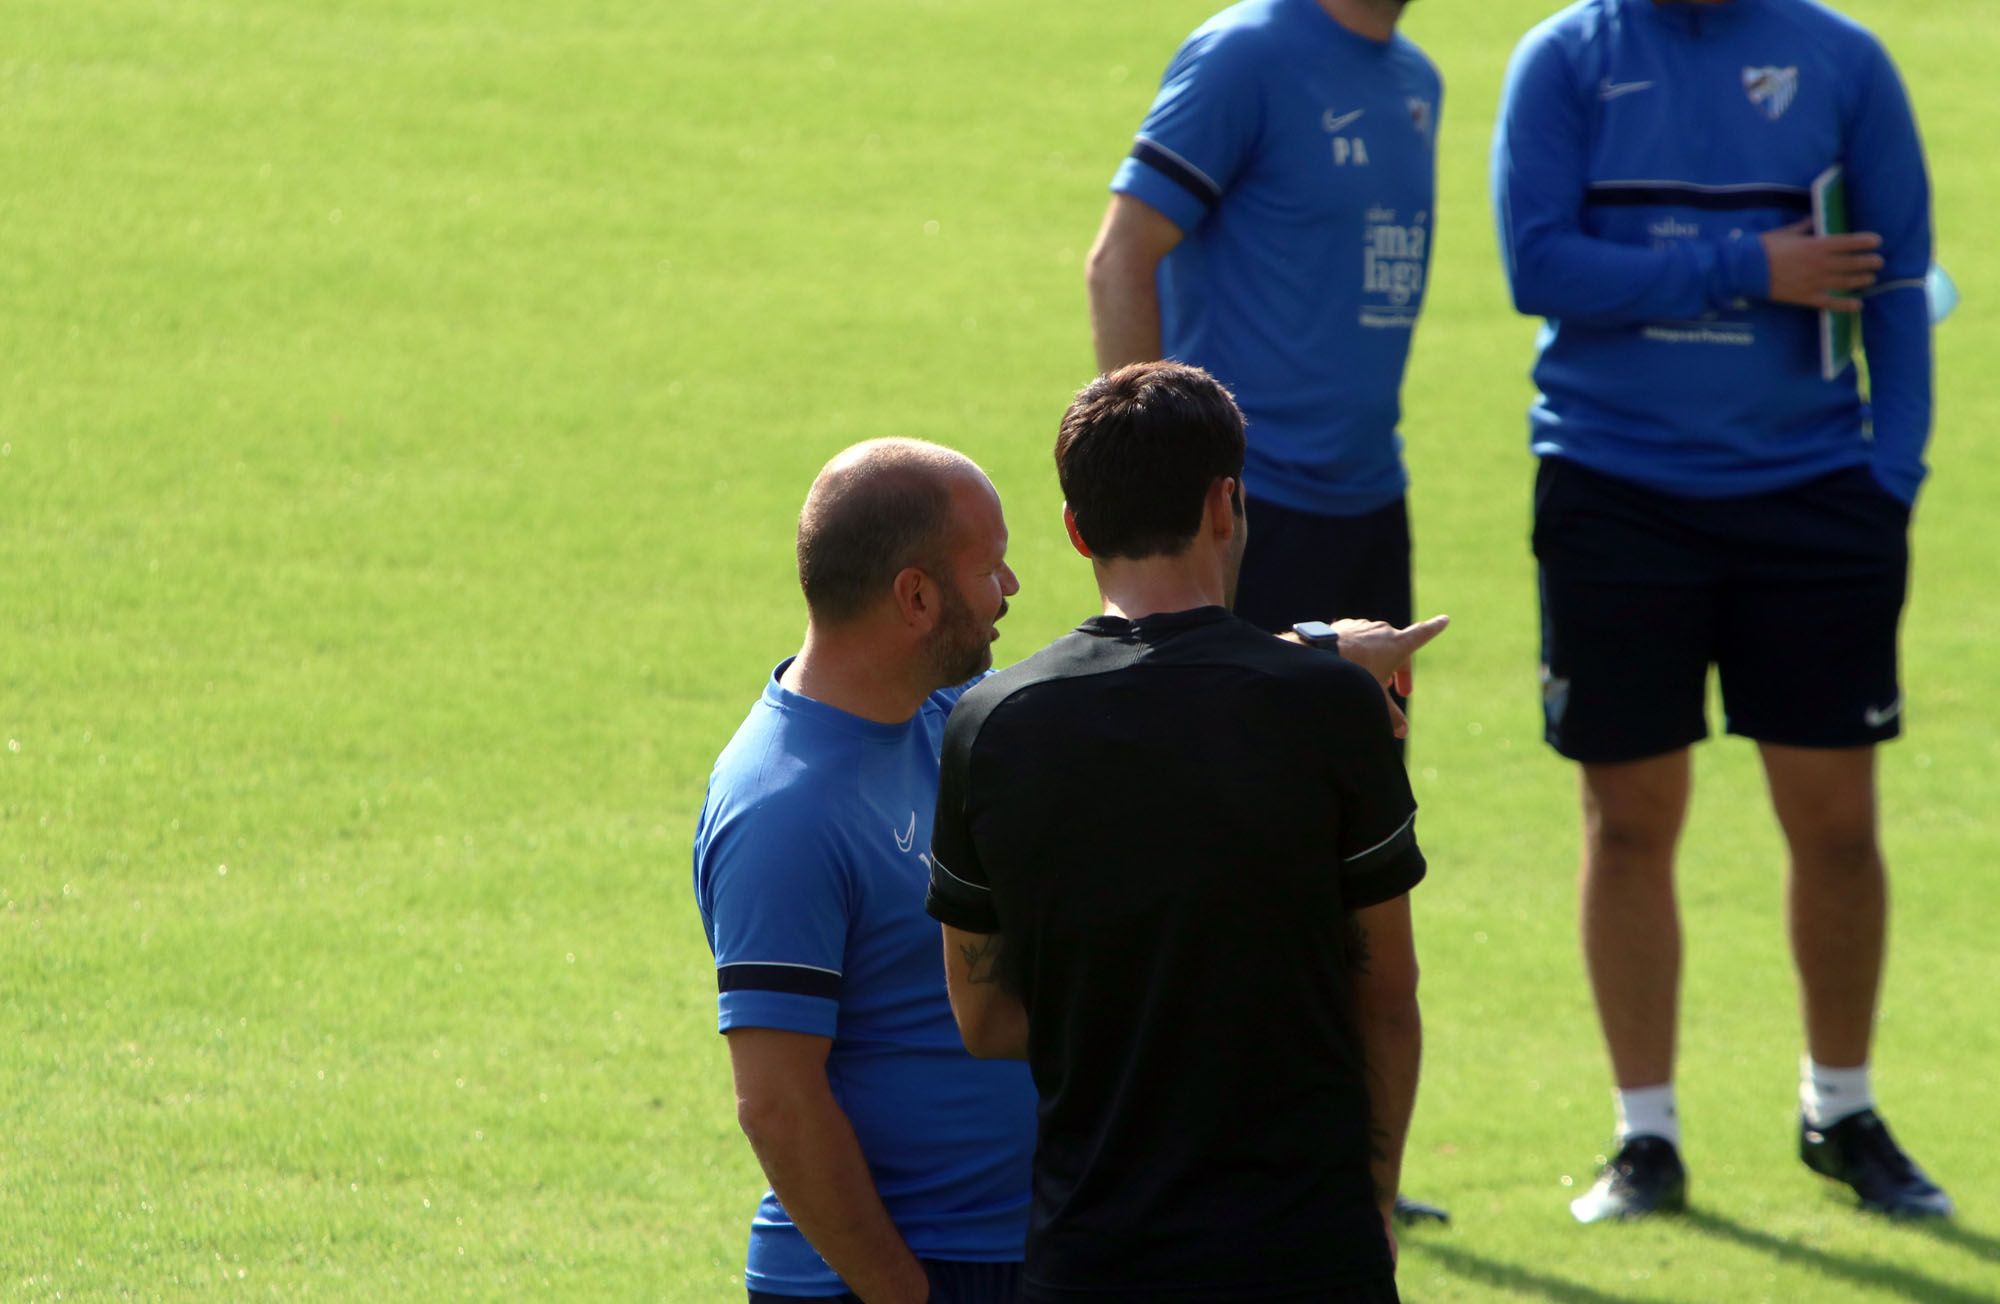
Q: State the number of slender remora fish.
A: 0